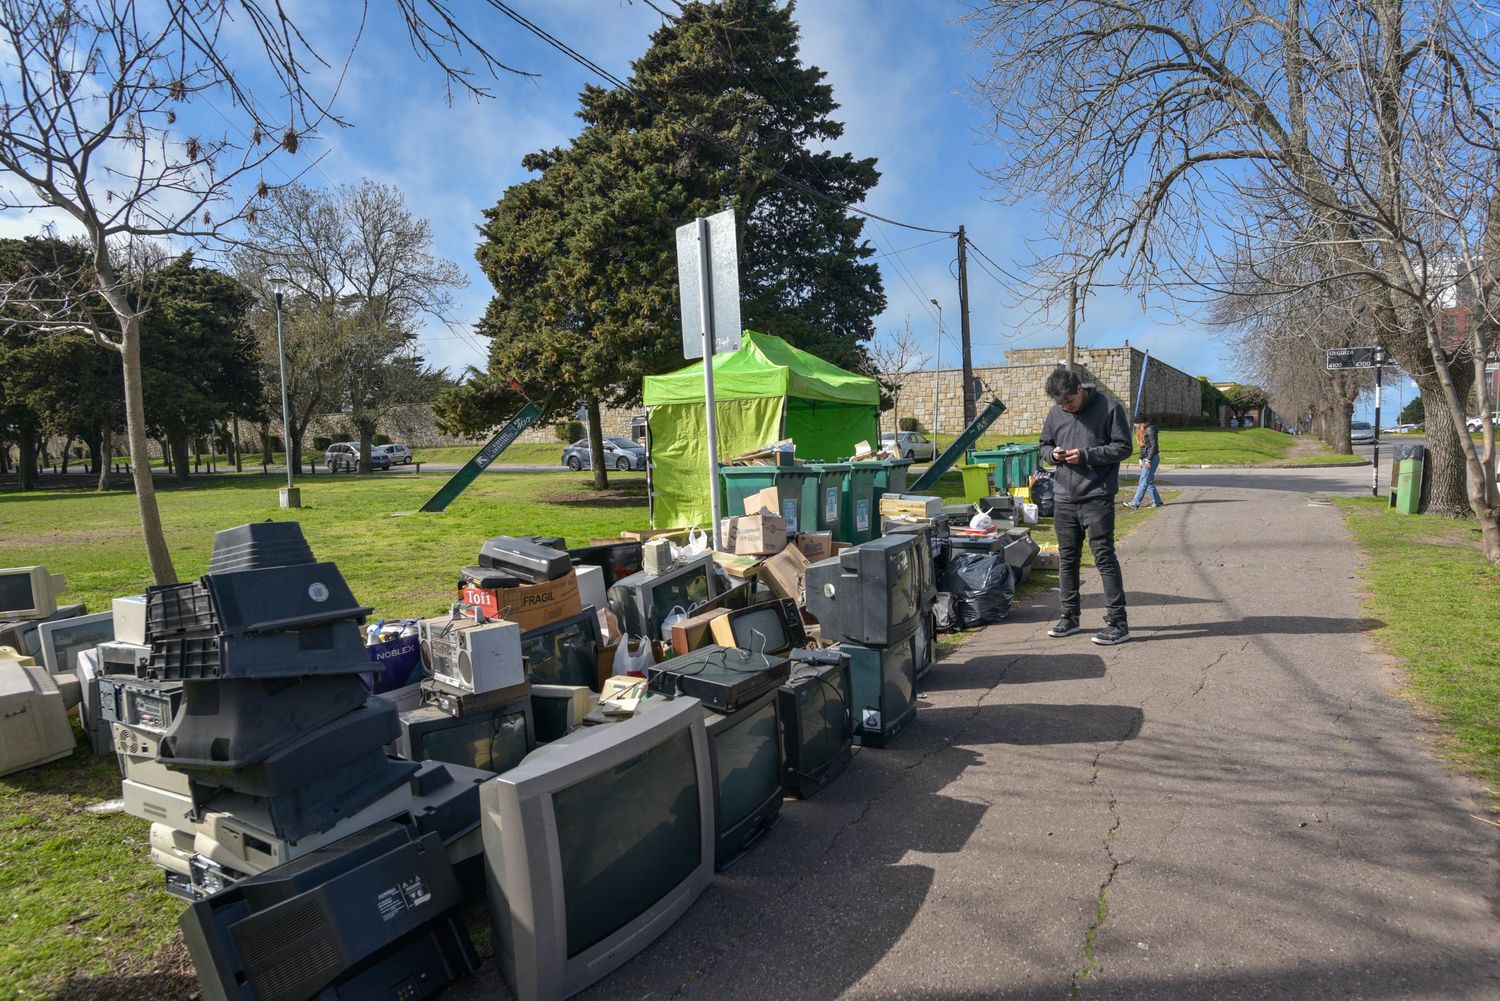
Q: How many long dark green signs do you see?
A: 2